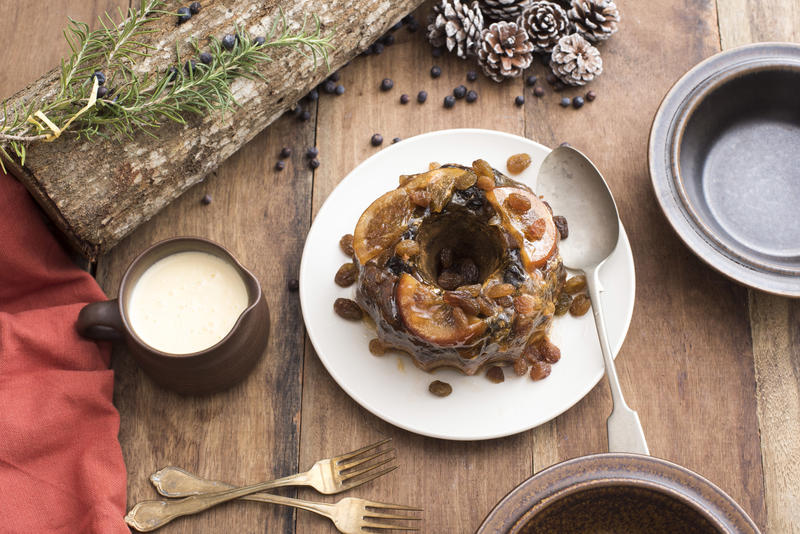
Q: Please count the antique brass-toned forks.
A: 2